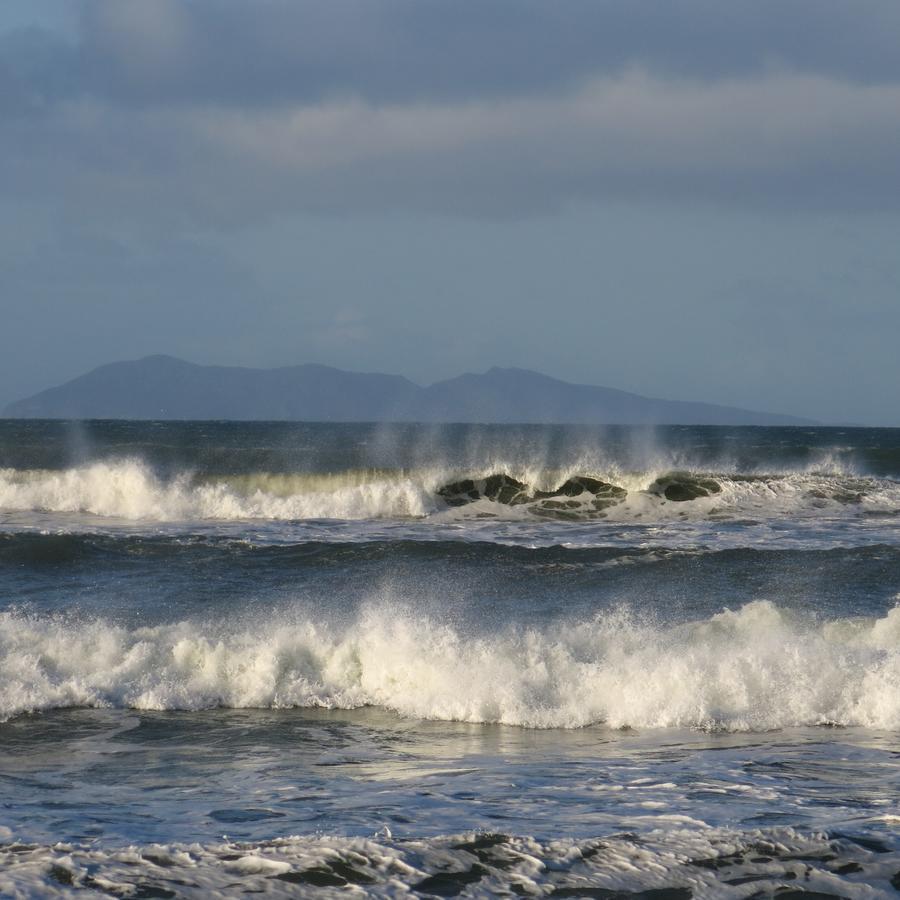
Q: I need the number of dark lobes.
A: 3